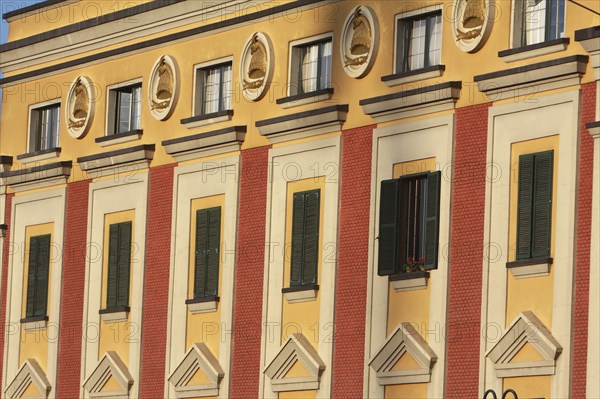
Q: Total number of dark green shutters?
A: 12